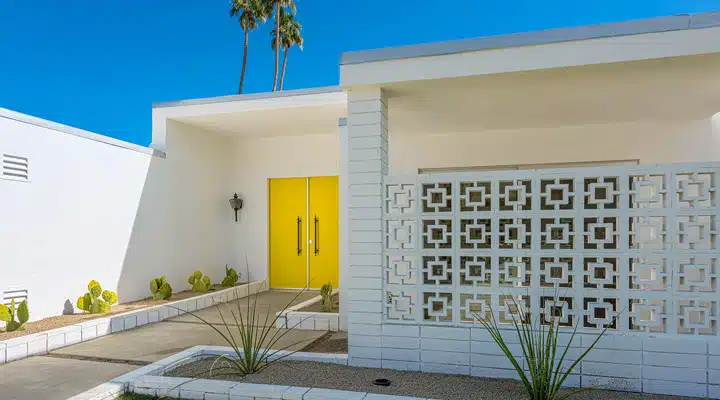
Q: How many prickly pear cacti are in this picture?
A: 6